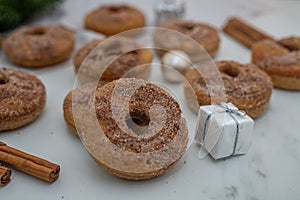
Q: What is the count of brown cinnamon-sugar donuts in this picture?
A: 9